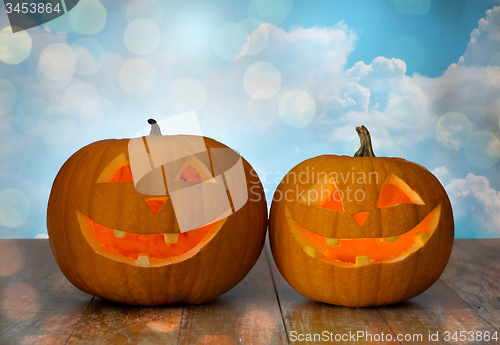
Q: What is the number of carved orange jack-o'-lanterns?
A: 2